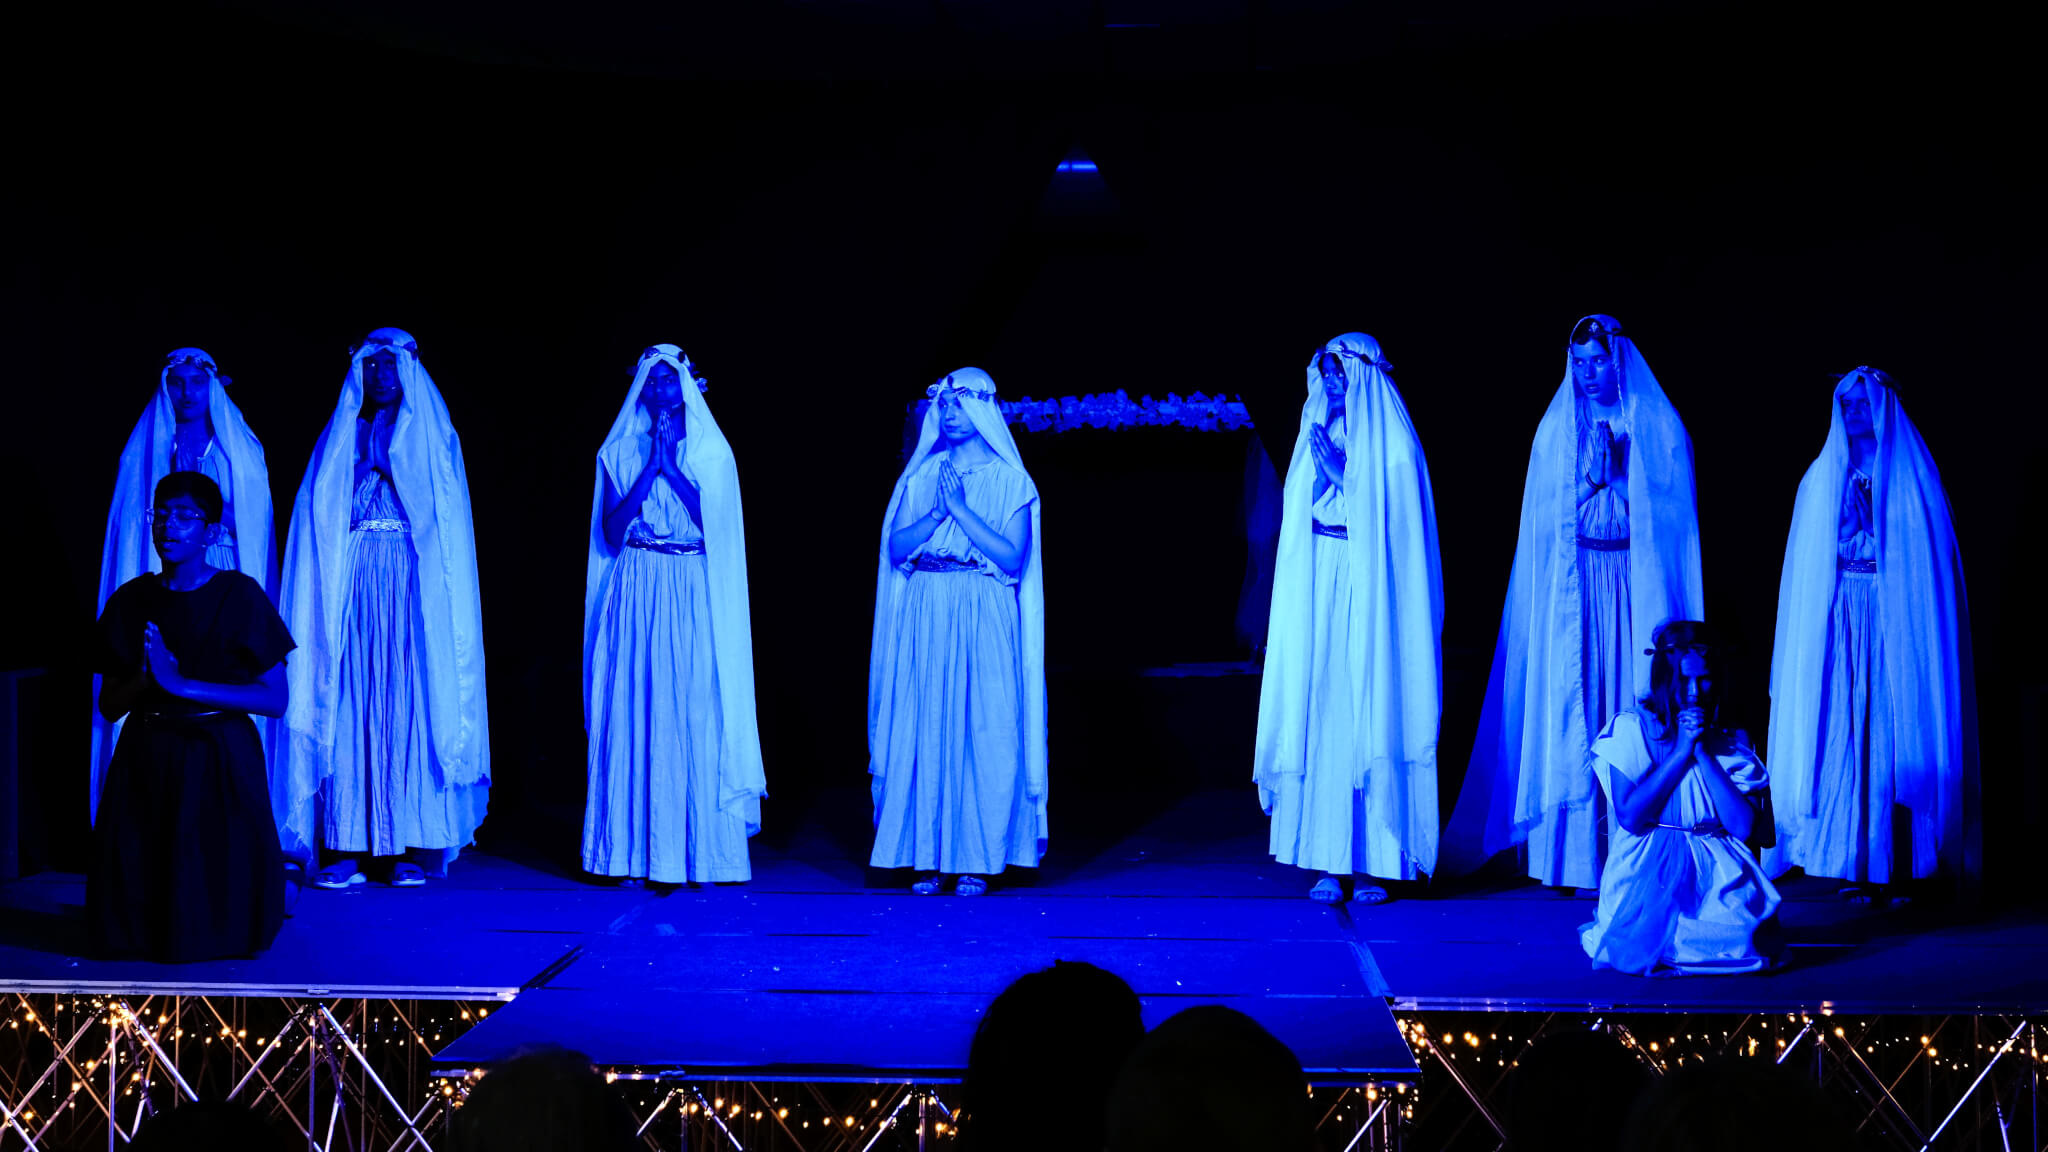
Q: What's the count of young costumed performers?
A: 9